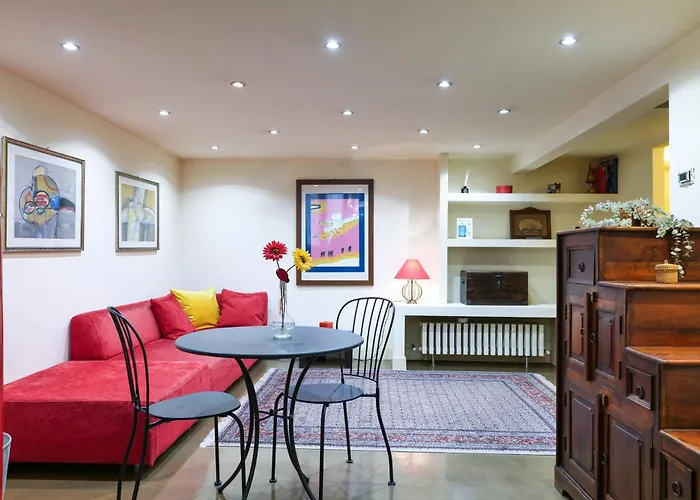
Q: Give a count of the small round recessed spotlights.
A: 13